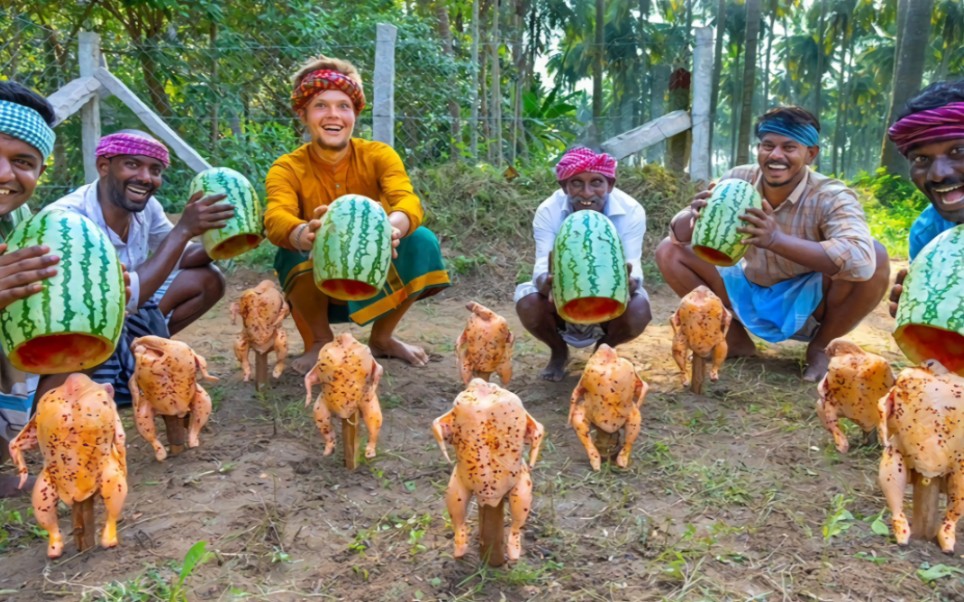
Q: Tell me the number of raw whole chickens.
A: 10